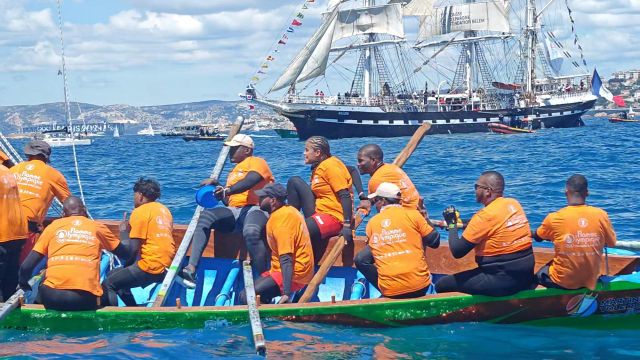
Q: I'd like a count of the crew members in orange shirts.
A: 11